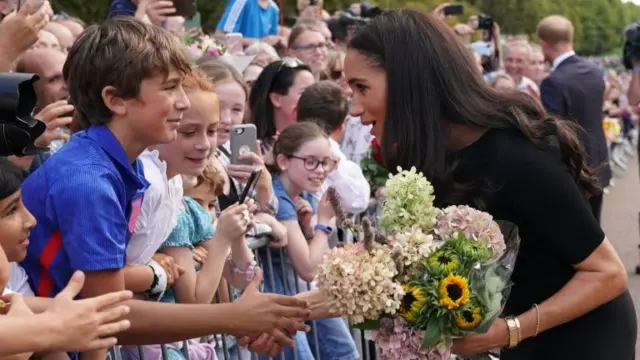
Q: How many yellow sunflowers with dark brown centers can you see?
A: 4